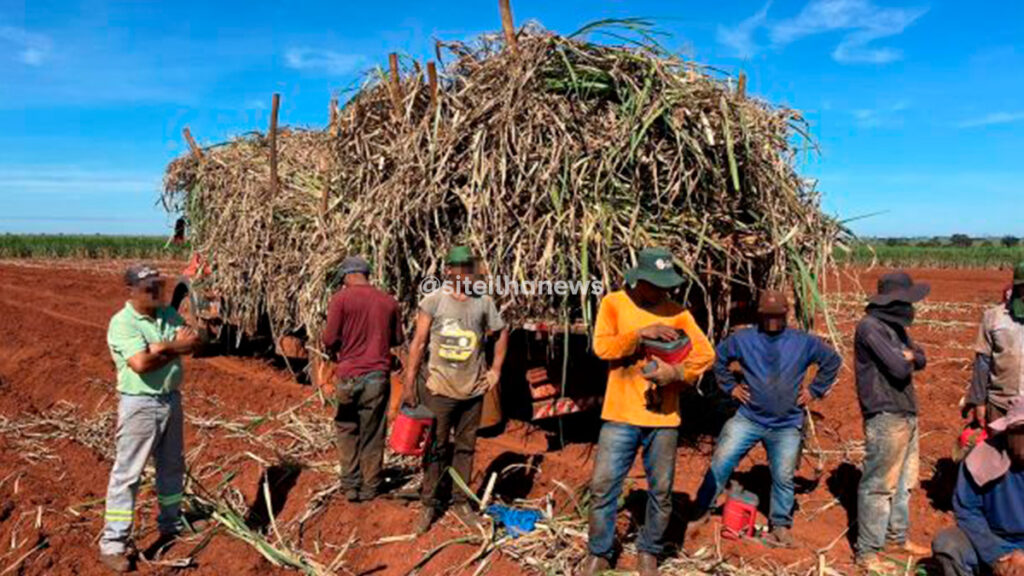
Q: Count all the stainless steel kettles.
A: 0